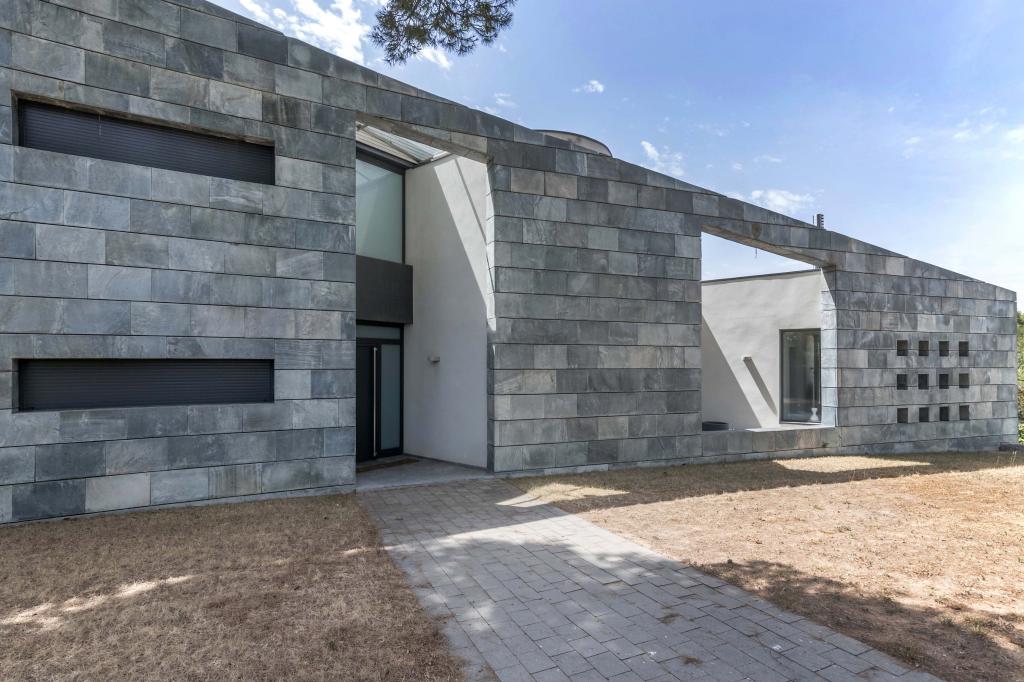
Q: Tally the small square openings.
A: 12